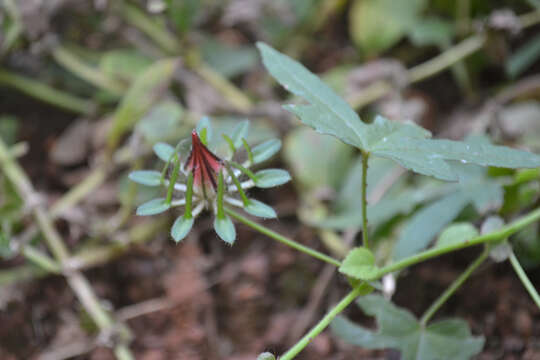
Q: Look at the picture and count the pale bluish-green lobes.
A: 10